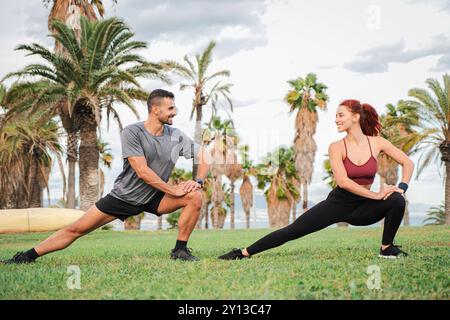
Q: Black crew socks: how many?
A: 2